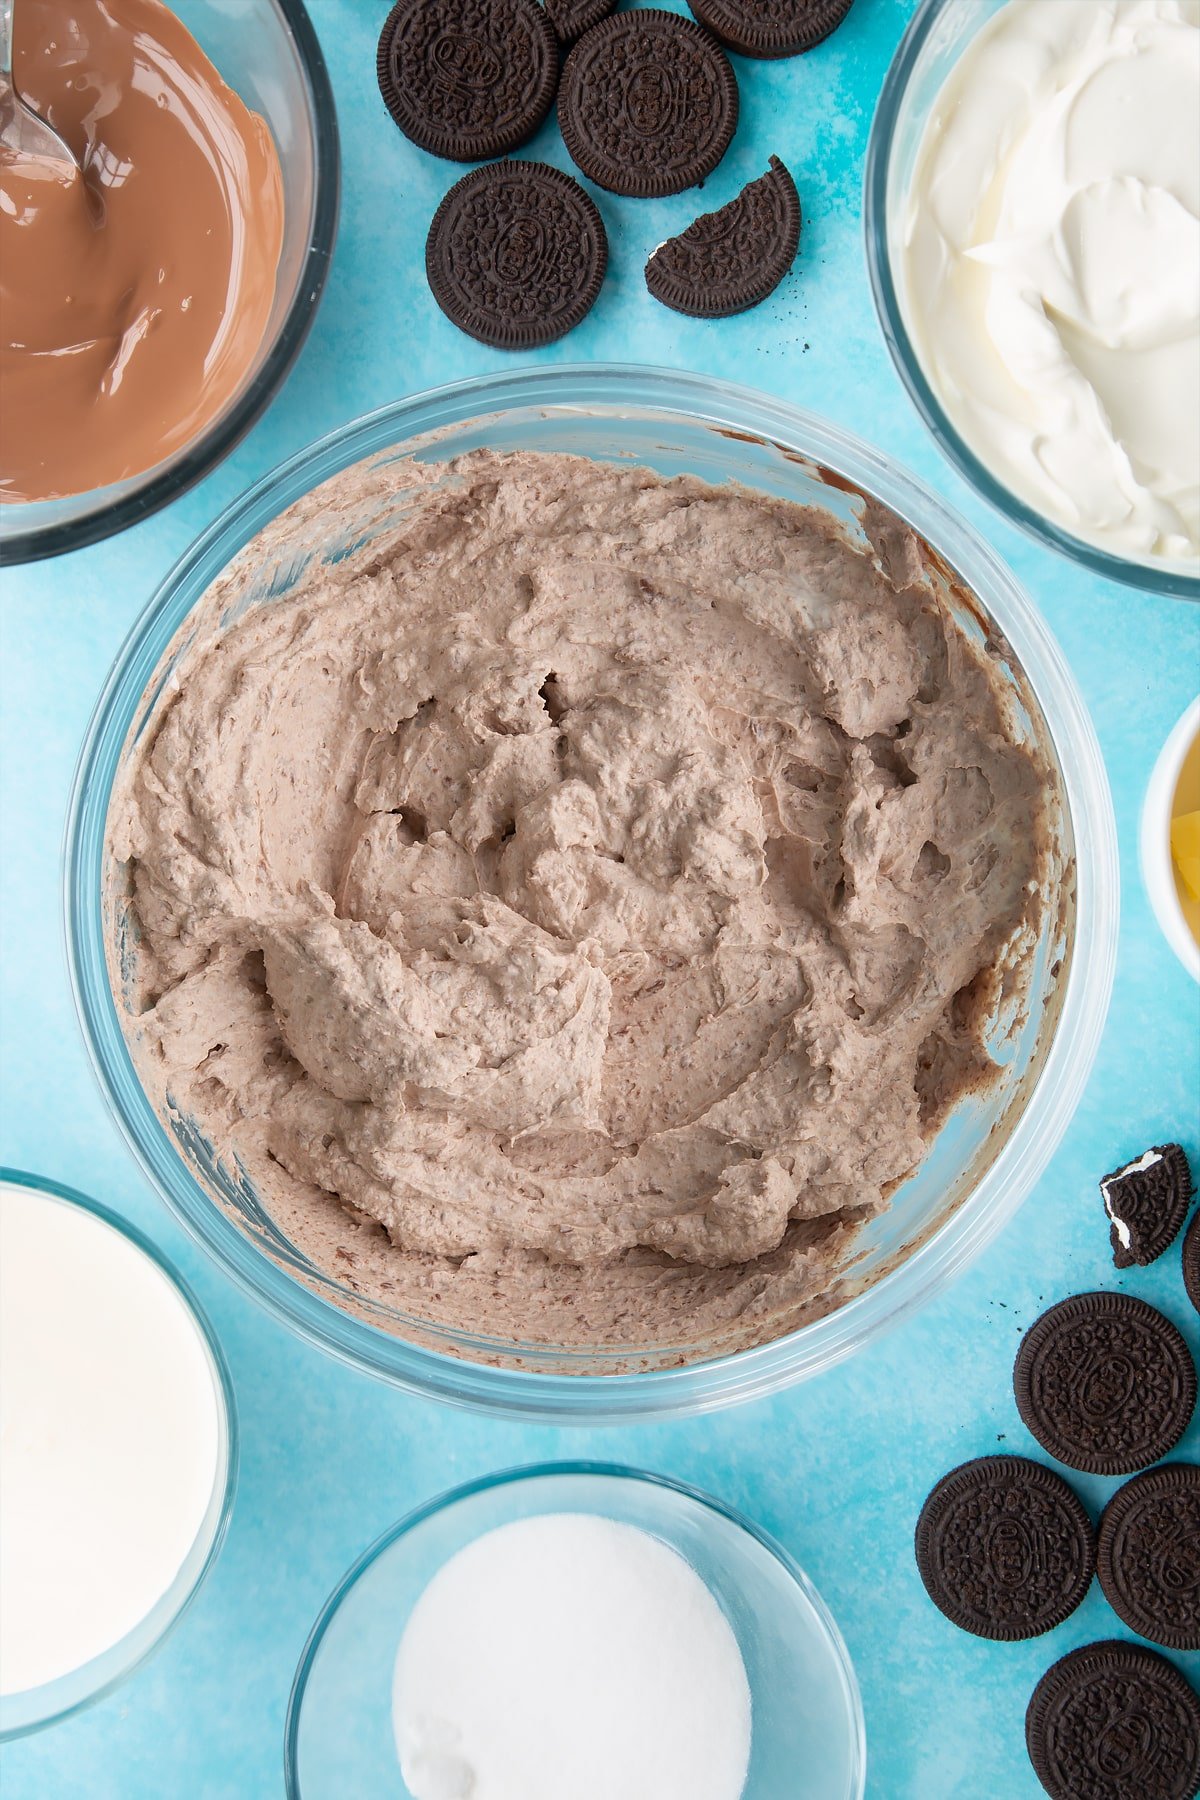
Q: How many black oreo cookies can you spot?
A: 12